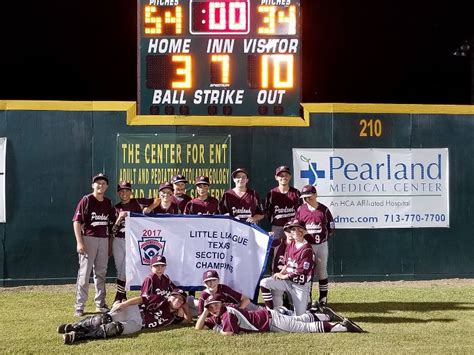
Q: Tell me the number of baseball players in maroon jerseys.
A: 14